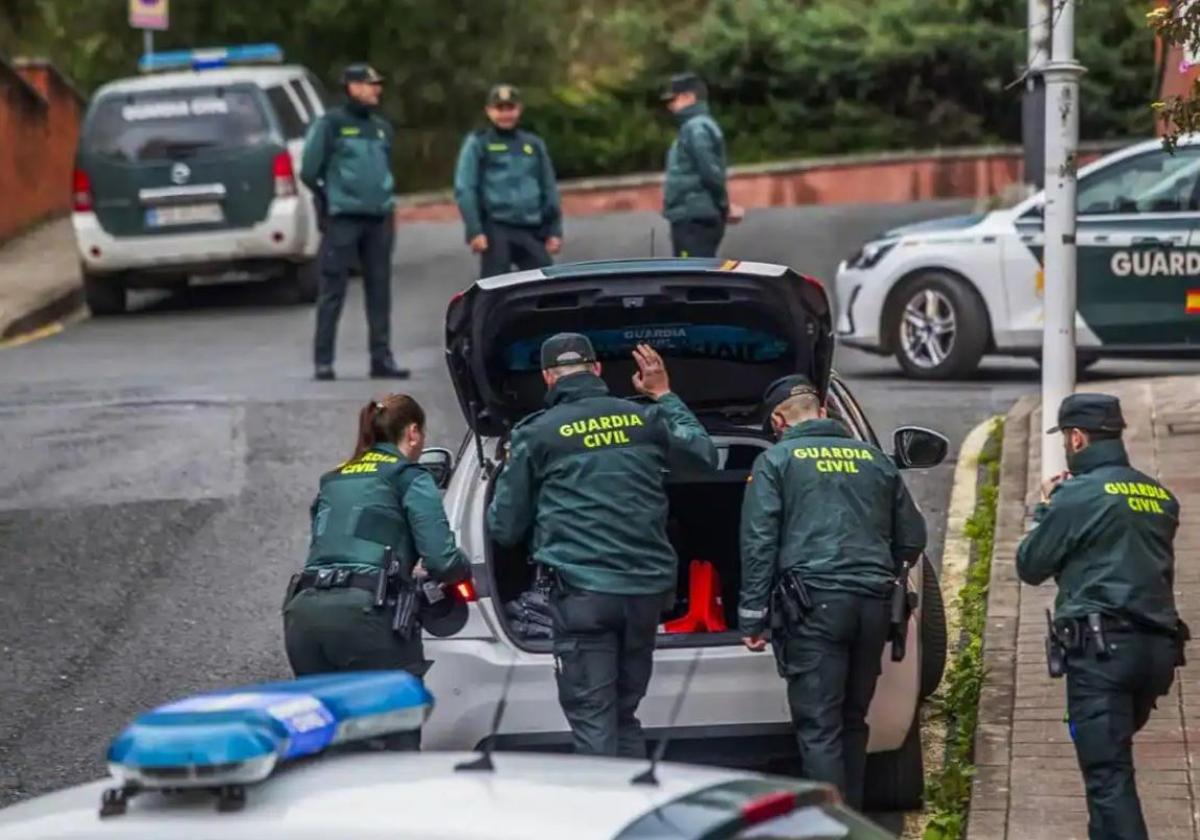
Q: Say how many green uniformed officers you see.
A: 7